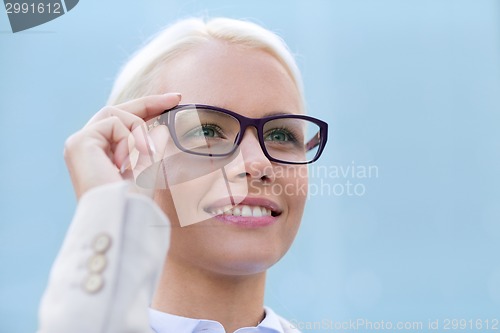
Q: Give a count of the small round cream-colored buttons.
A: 3